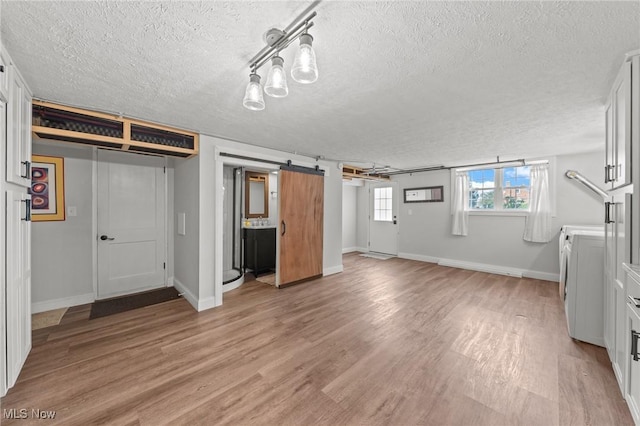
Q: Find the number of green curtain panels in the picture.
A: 0